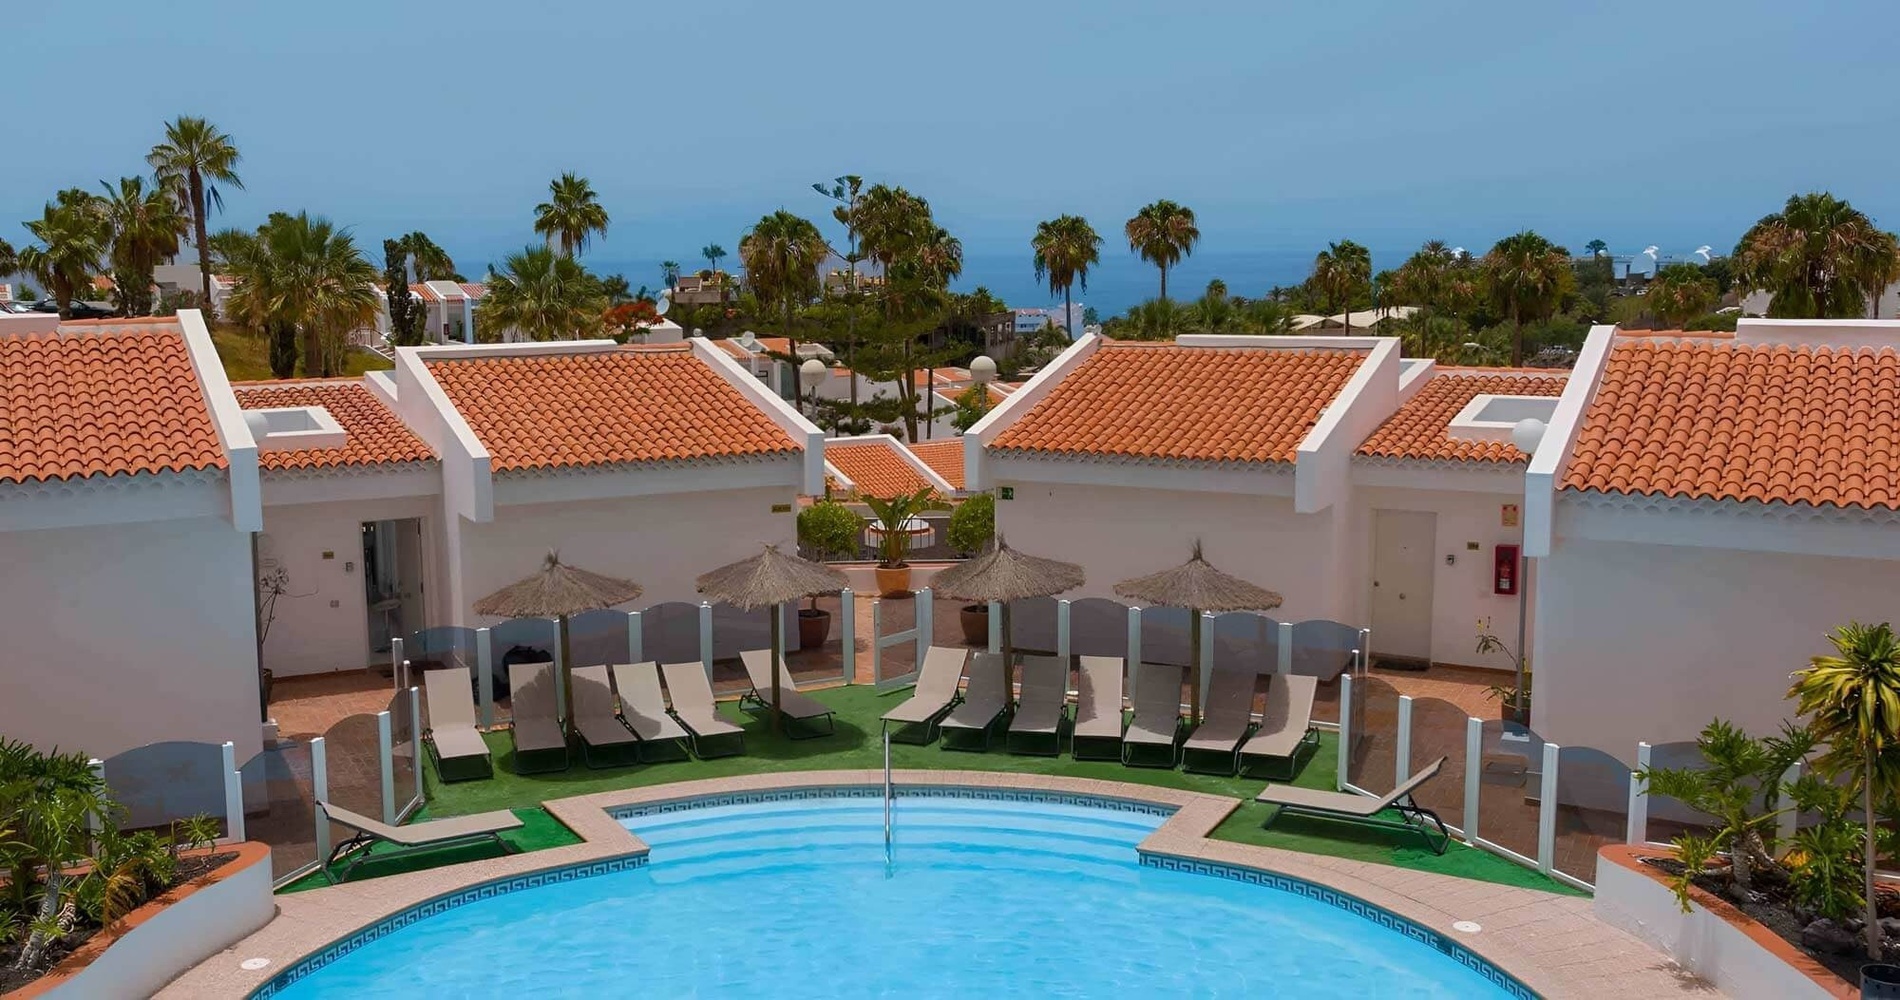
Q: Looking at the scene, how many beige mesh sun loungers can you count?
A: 15